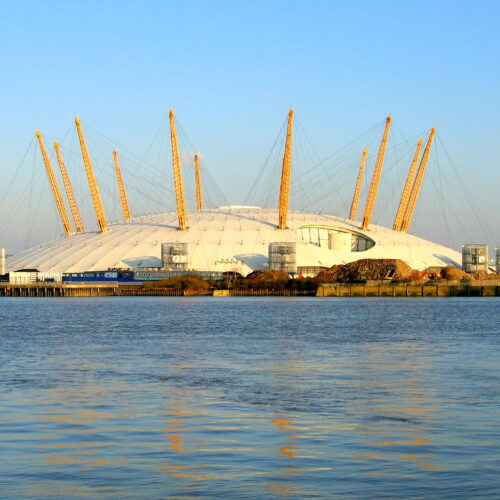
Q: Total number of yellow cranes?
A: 11